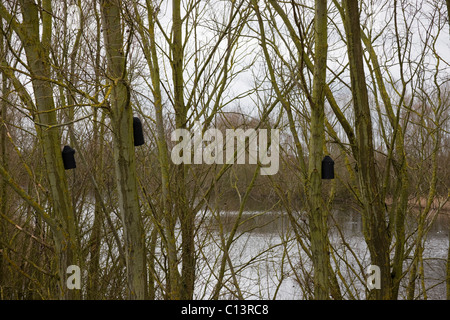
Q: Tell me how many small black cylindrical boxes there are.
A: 3